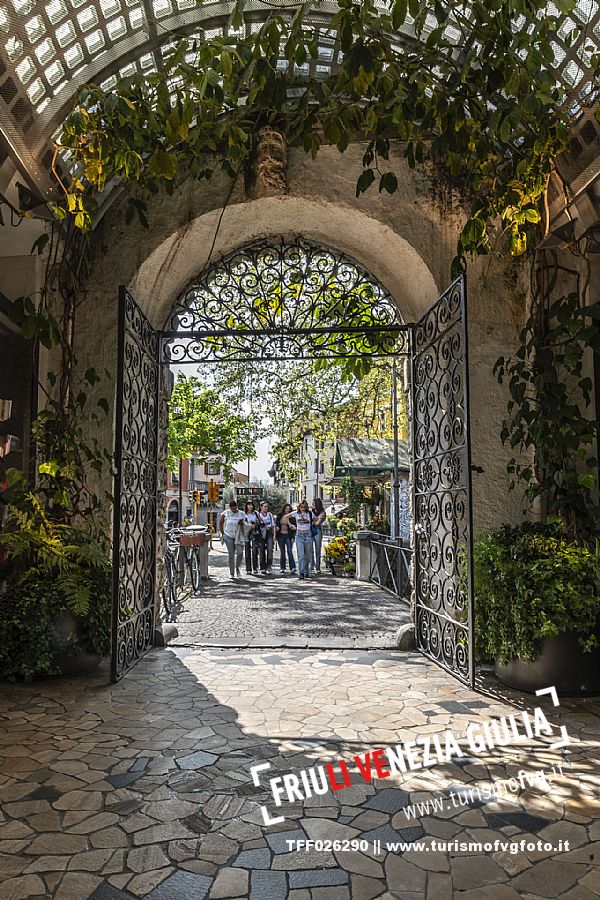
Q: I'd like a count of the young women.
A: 6